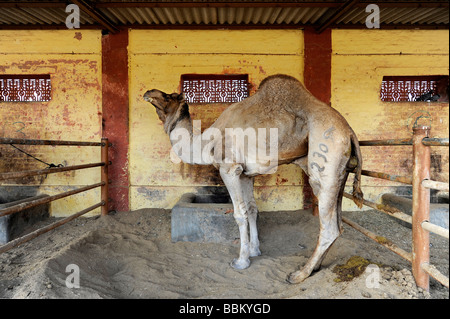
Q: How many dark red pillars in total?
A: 2